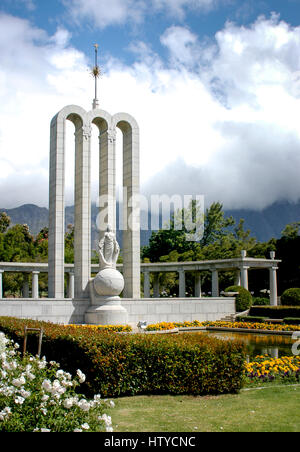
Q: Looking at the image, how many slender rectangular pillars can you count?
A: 4